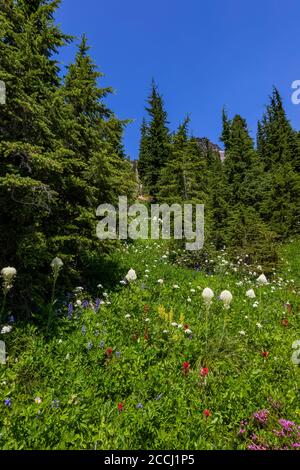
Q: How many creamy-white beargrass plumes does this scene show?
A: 7